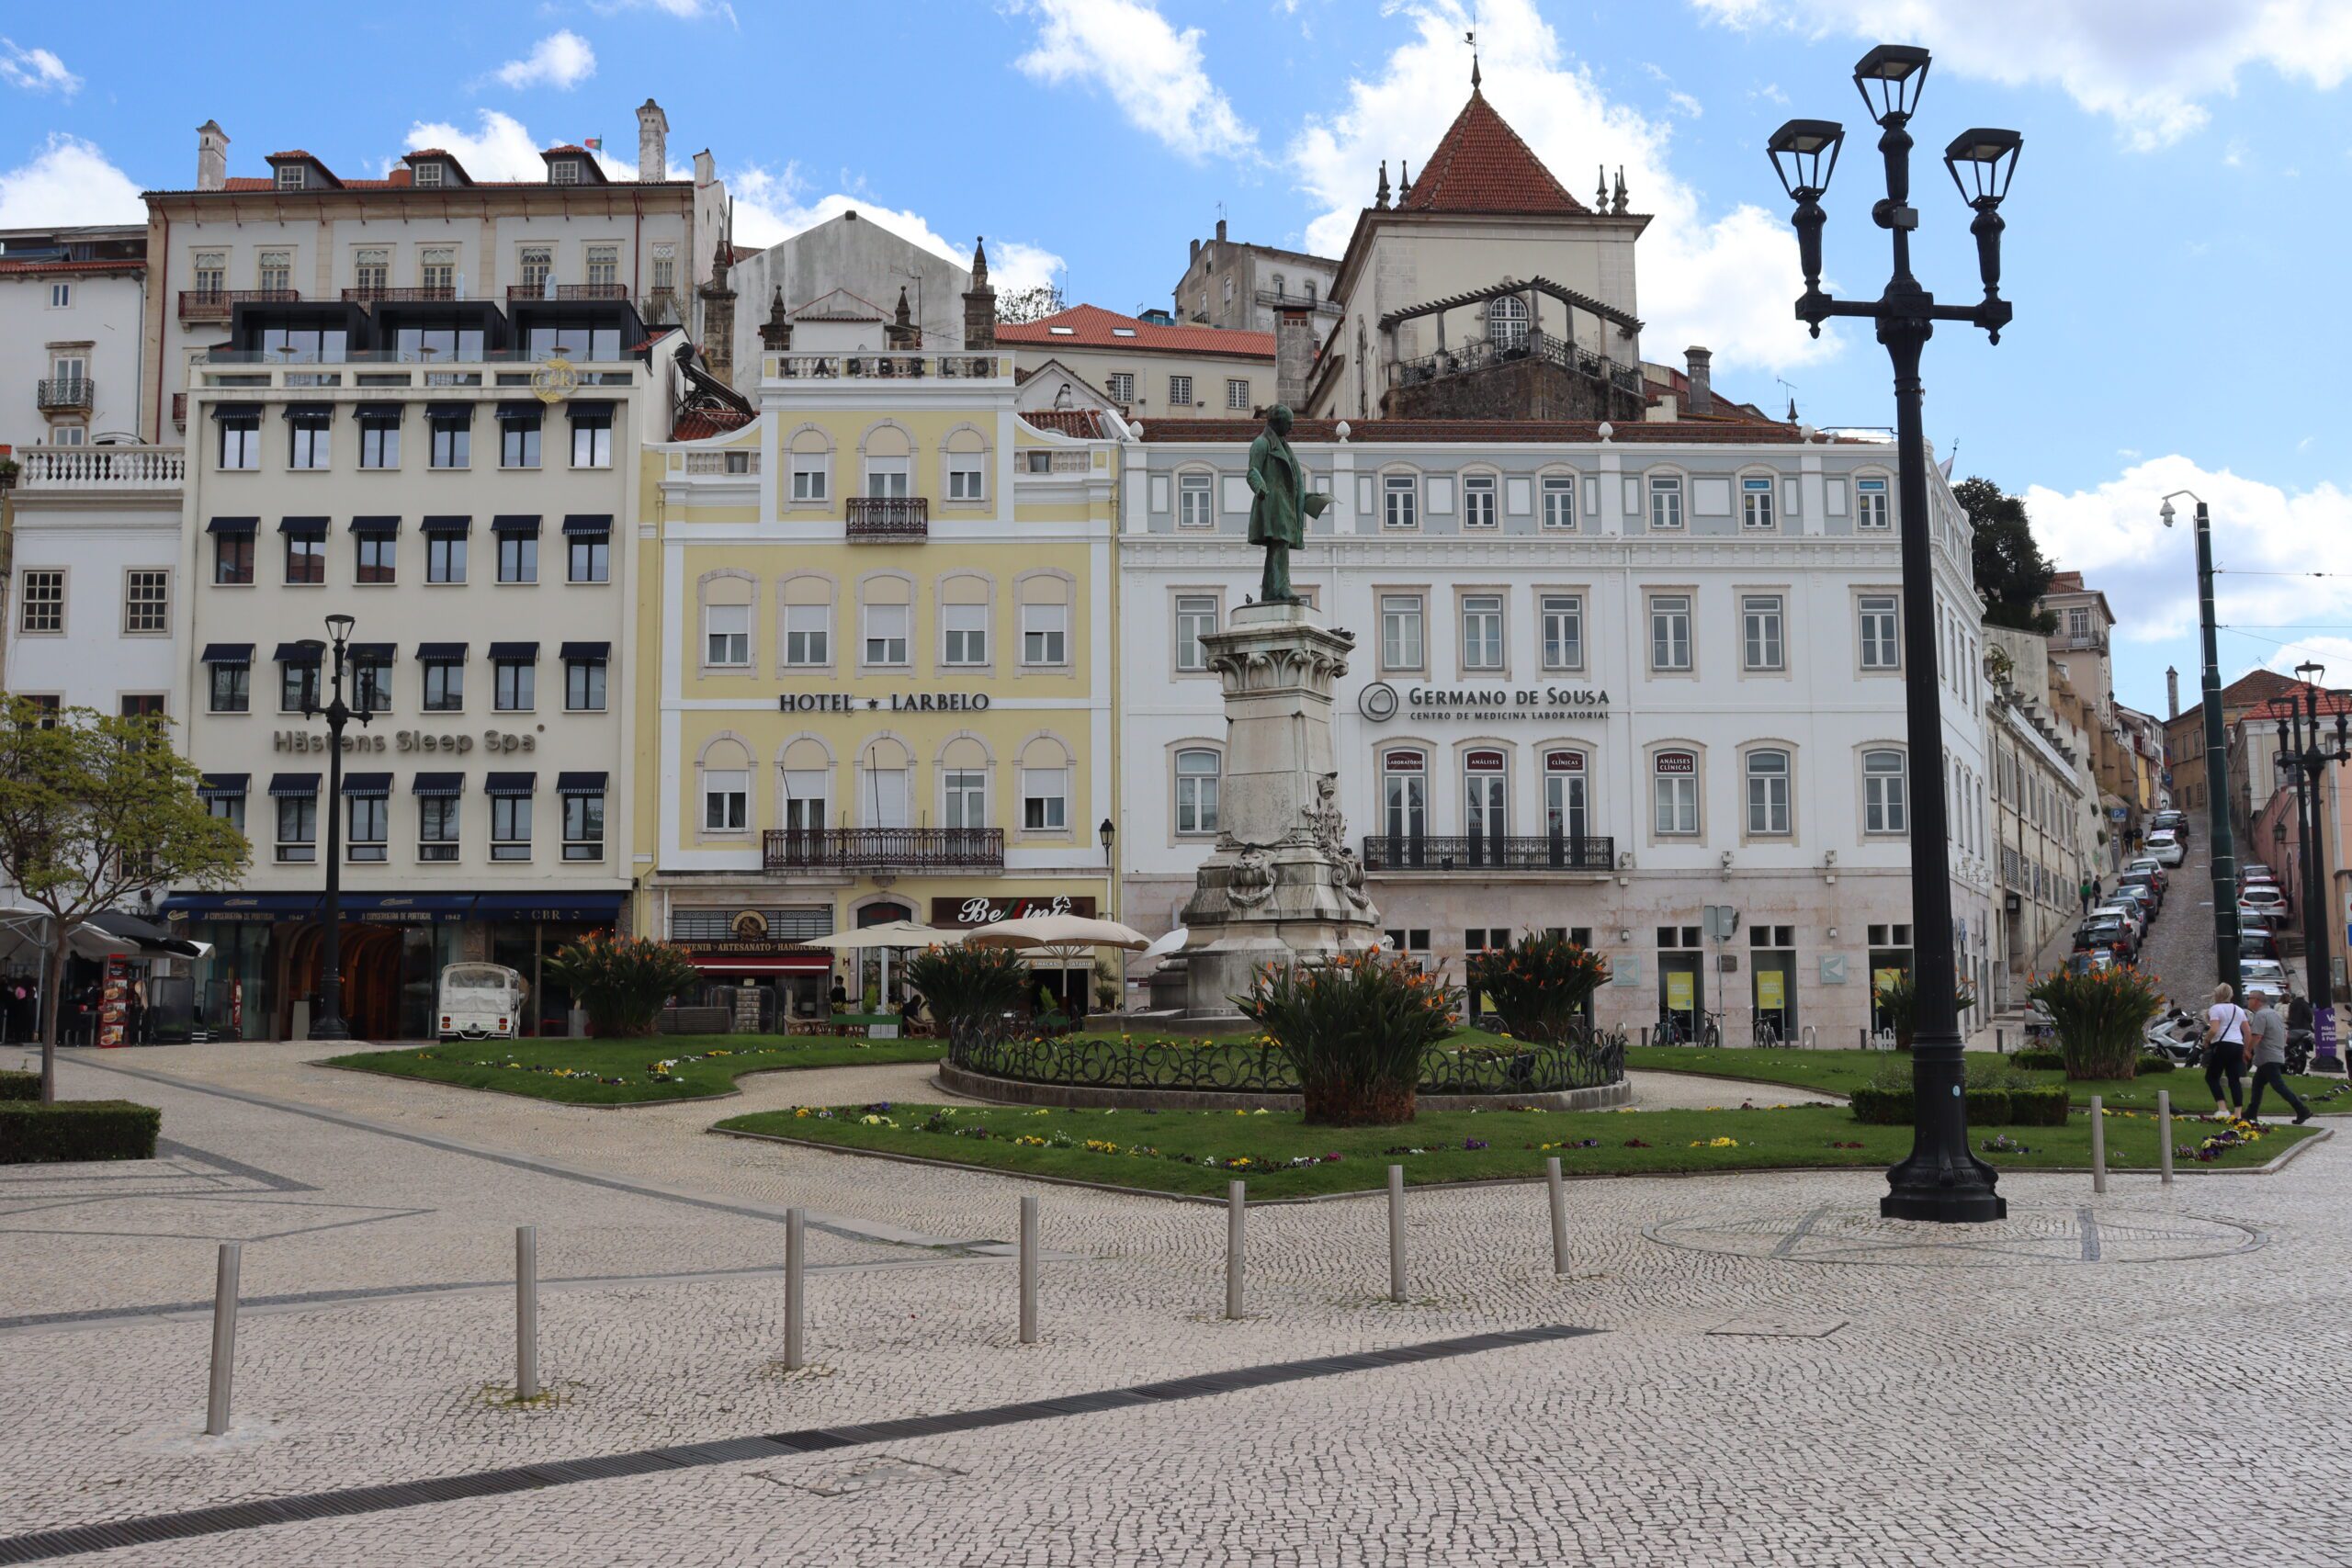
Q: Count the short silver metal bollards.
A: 9